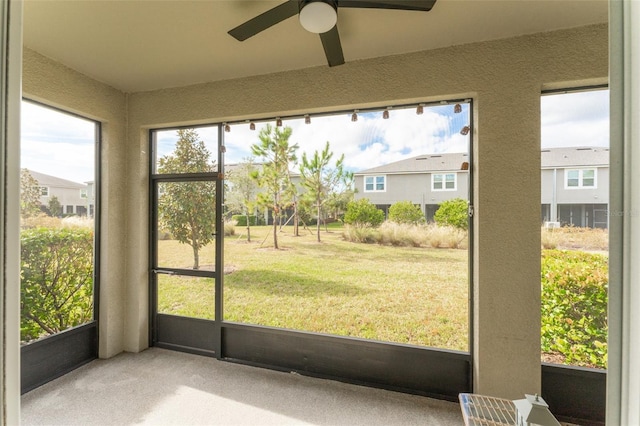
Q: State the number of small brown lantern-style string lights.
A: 12